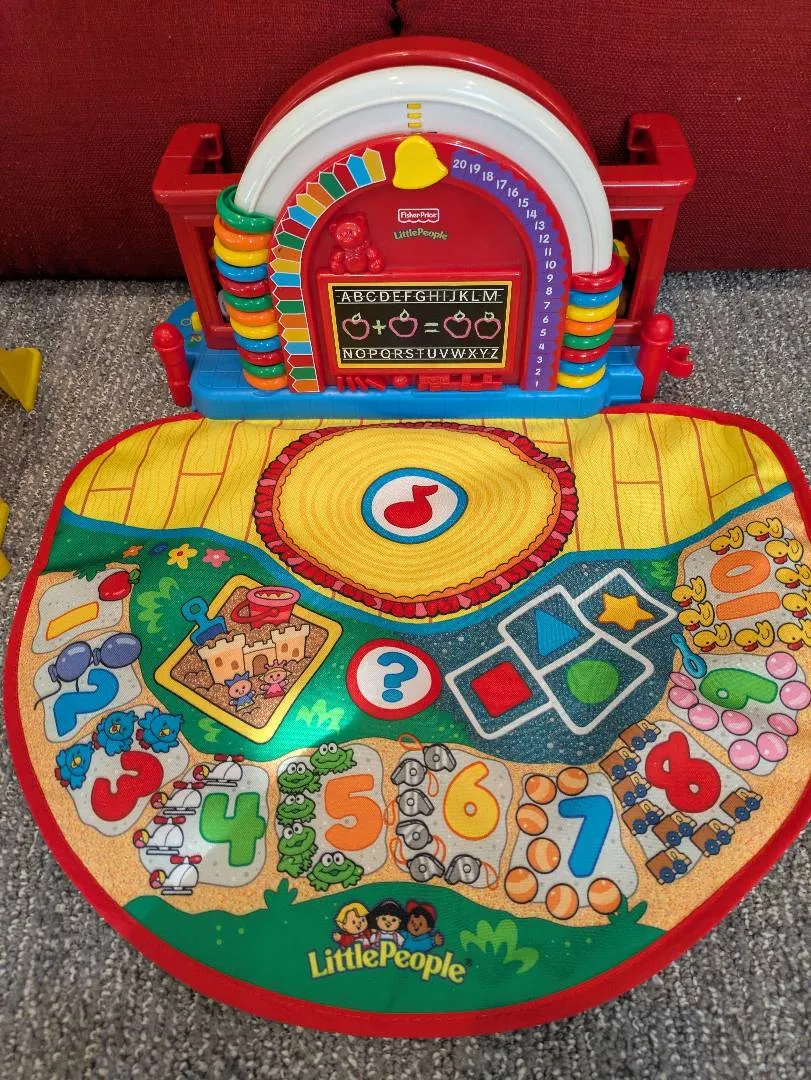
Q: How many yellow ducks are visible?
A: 10